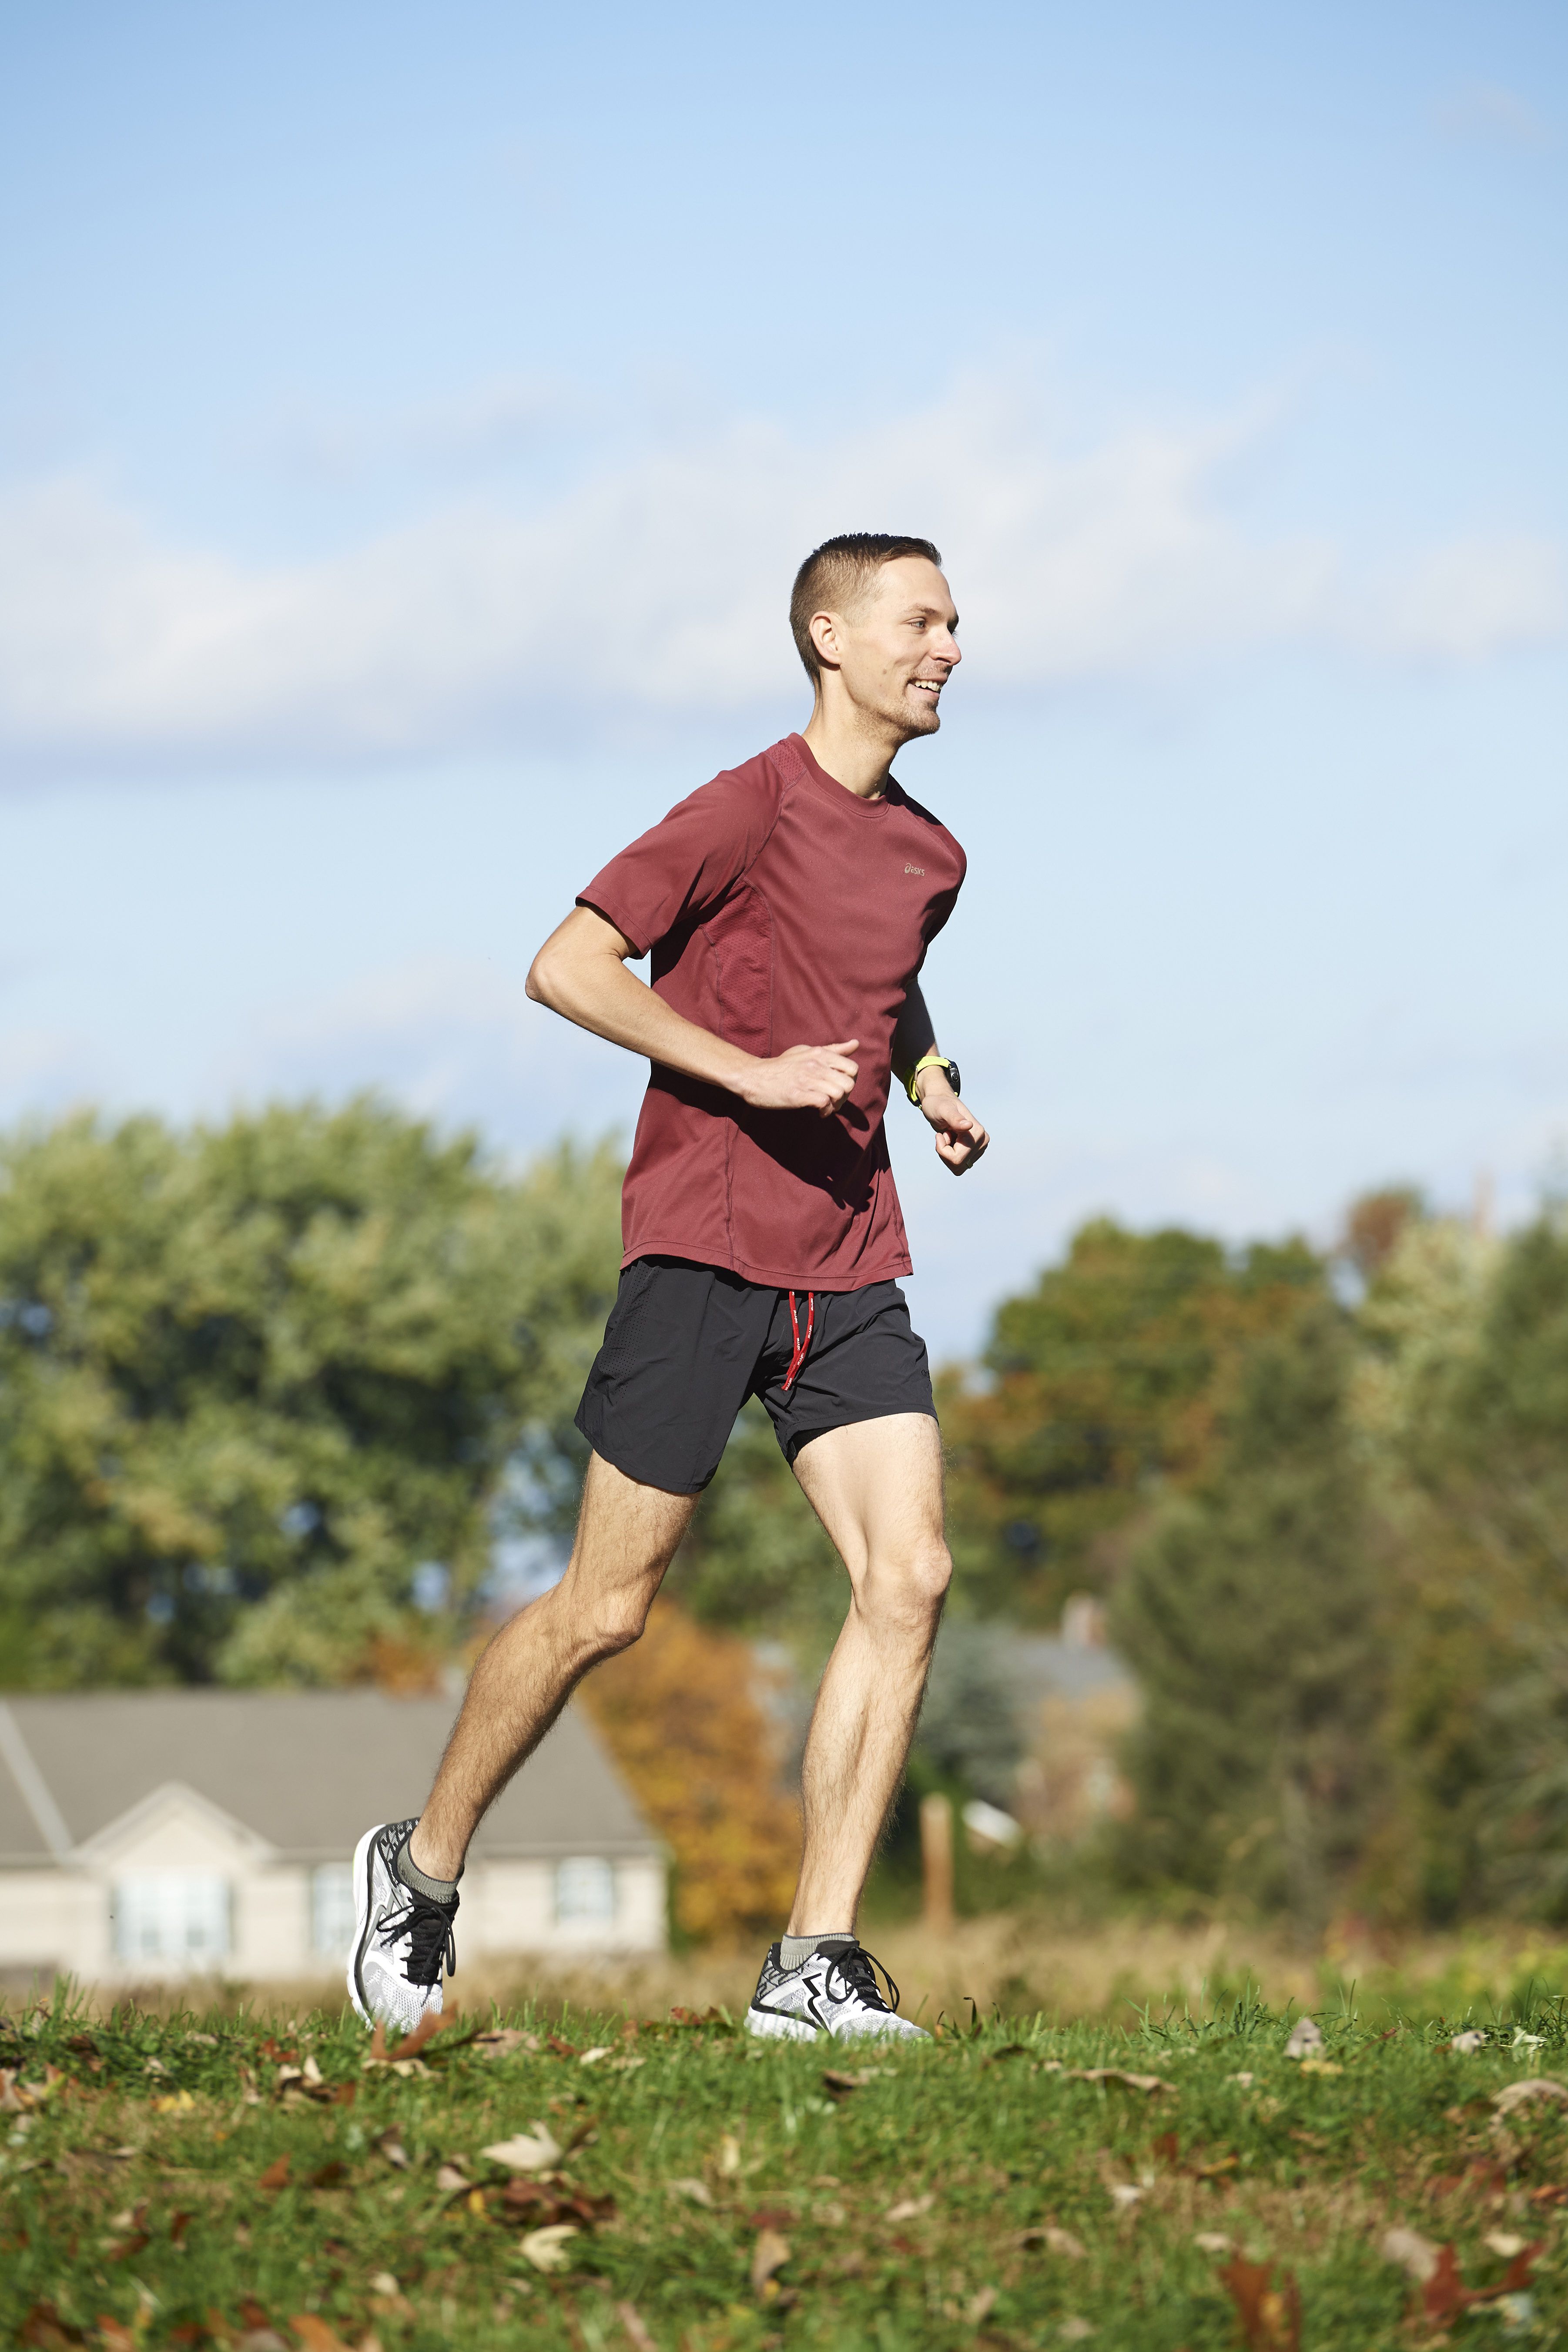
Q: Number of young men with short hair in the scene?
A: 1